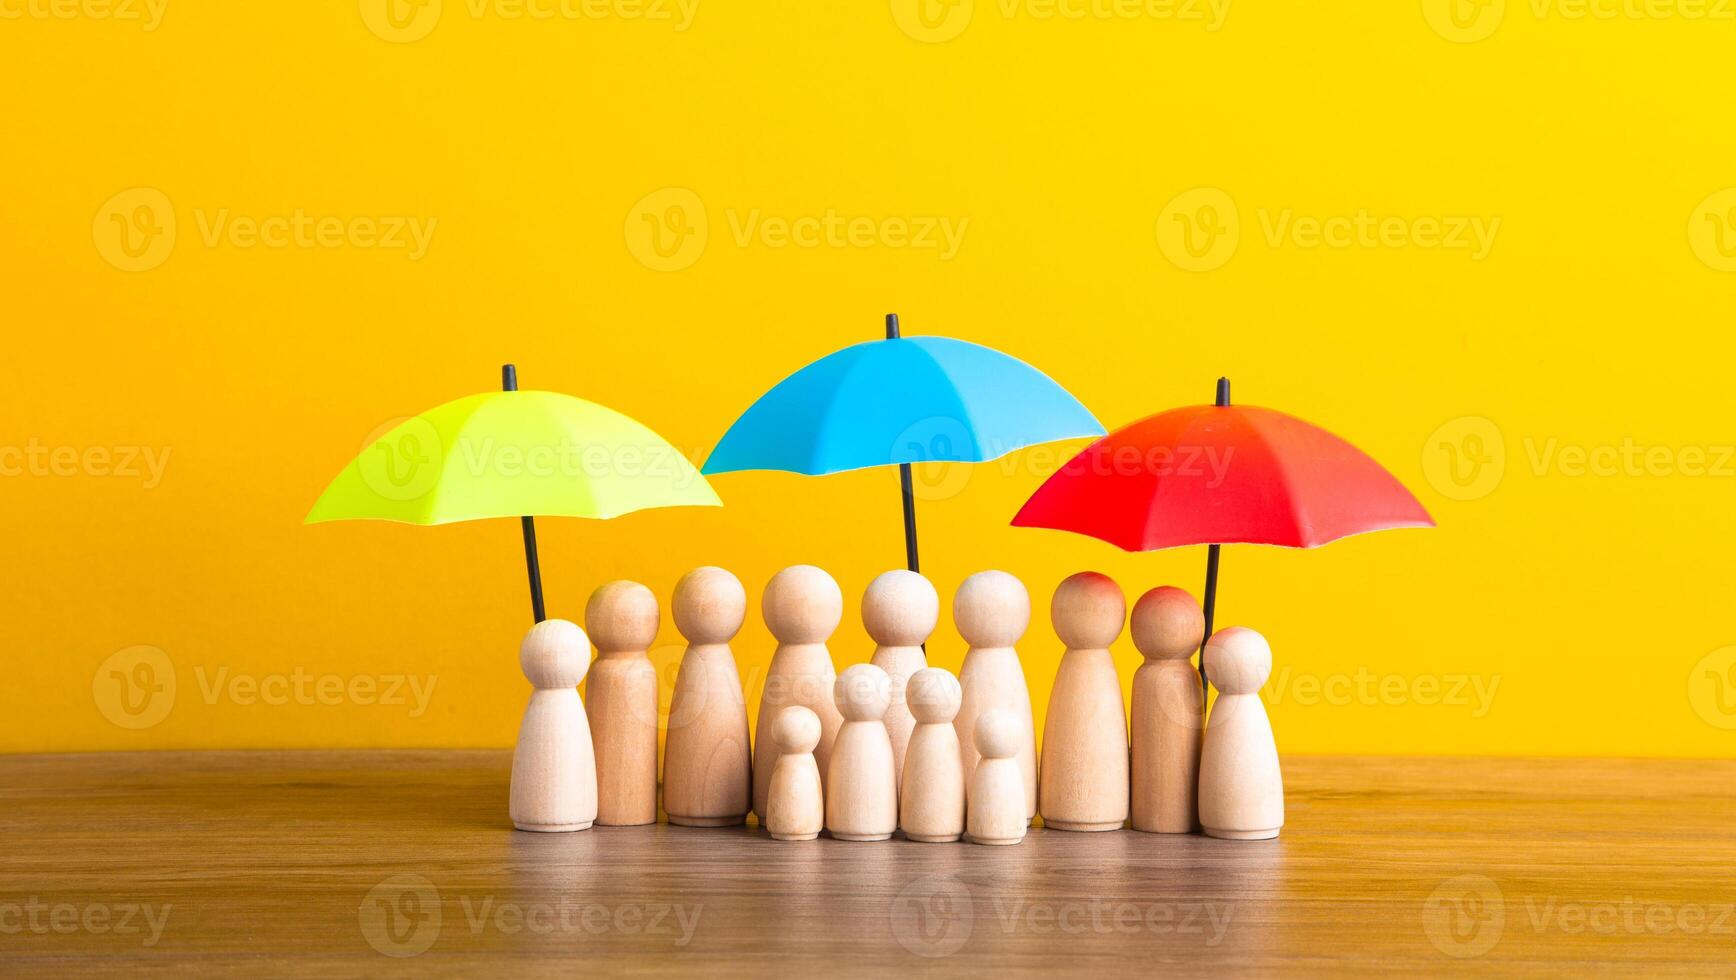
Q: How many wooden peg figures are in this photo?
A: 13